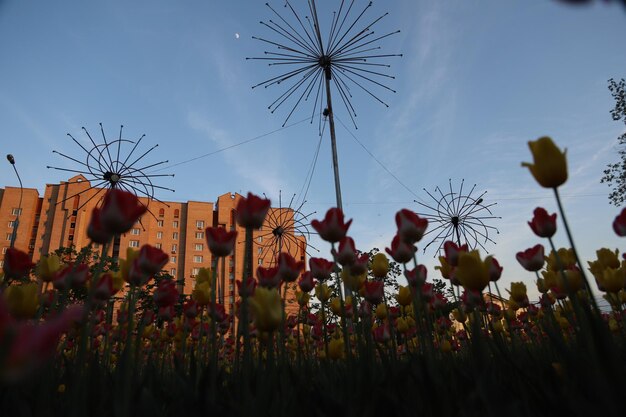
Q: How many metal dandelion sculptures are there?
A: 4